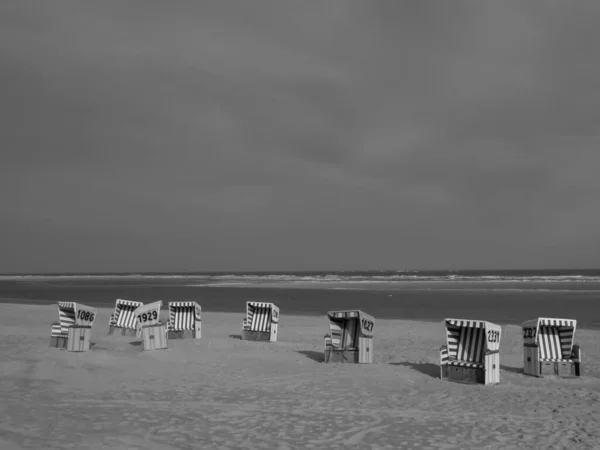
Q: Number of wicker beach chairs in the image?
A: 8